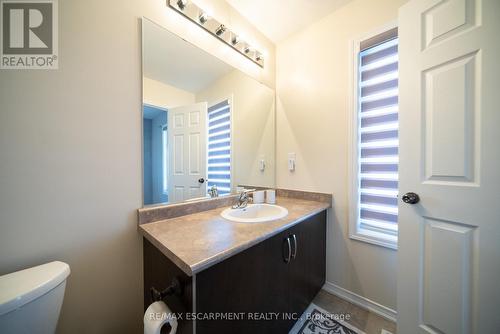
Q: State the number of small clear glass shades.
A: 6